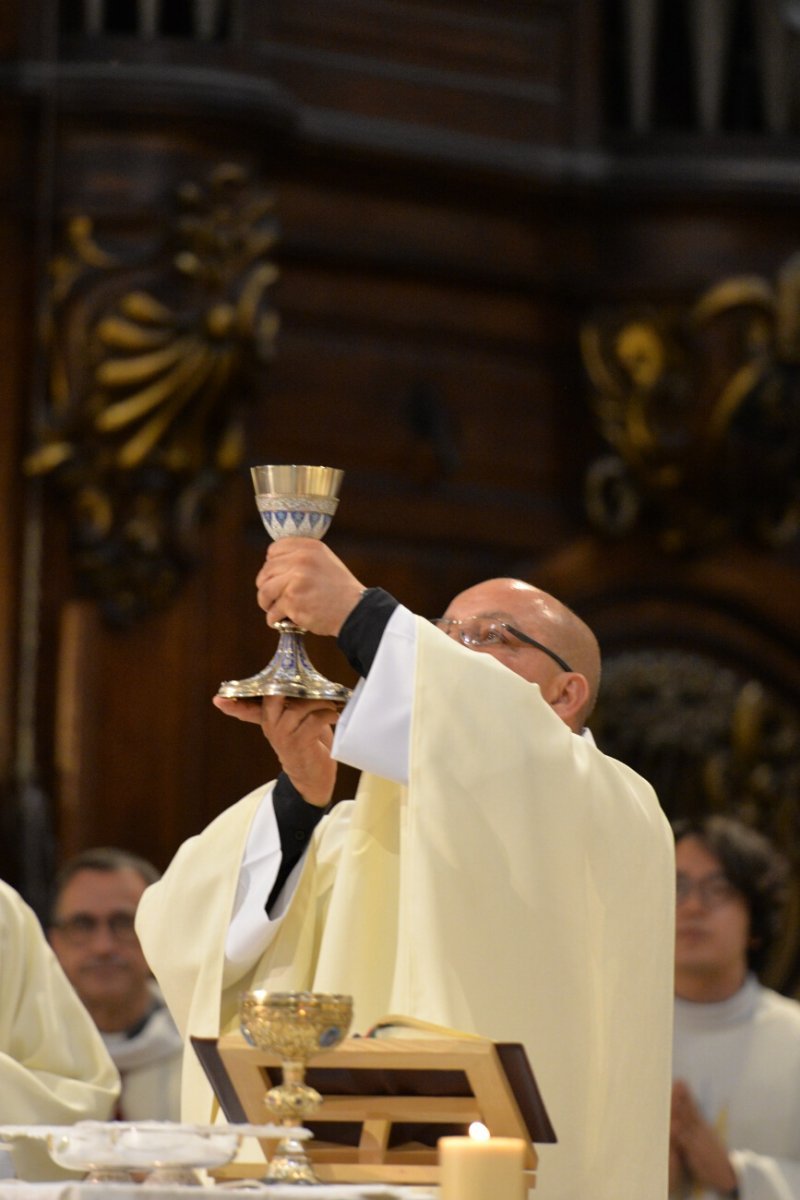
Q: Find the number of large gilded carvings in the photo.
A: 2